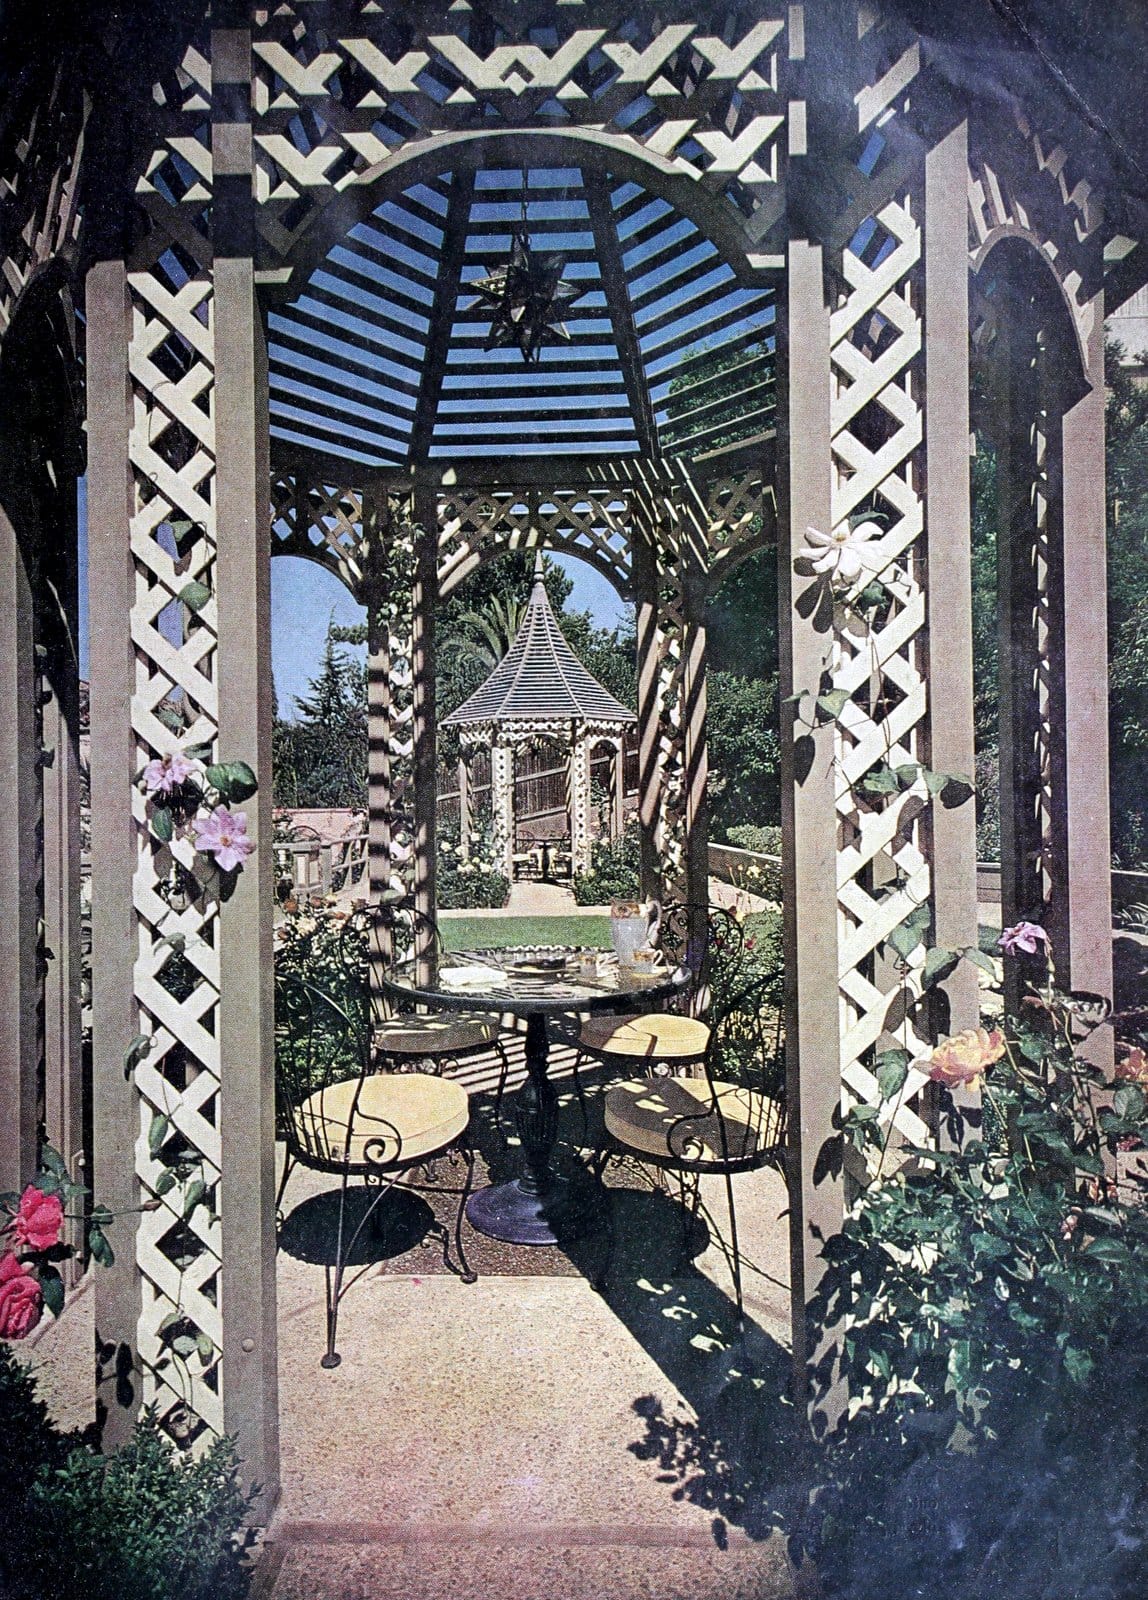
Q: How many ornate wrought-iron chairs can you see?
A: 4